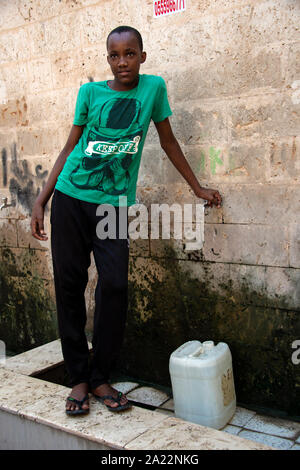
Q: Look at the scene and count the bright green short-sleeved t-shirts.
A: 1